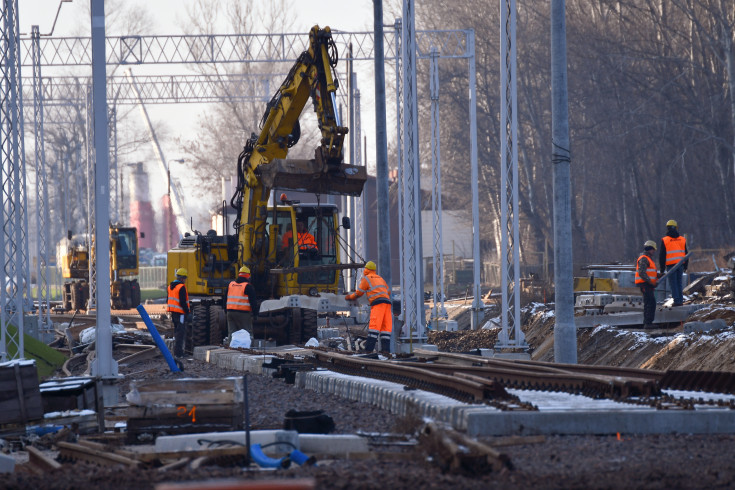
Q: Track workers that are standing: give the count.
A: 5